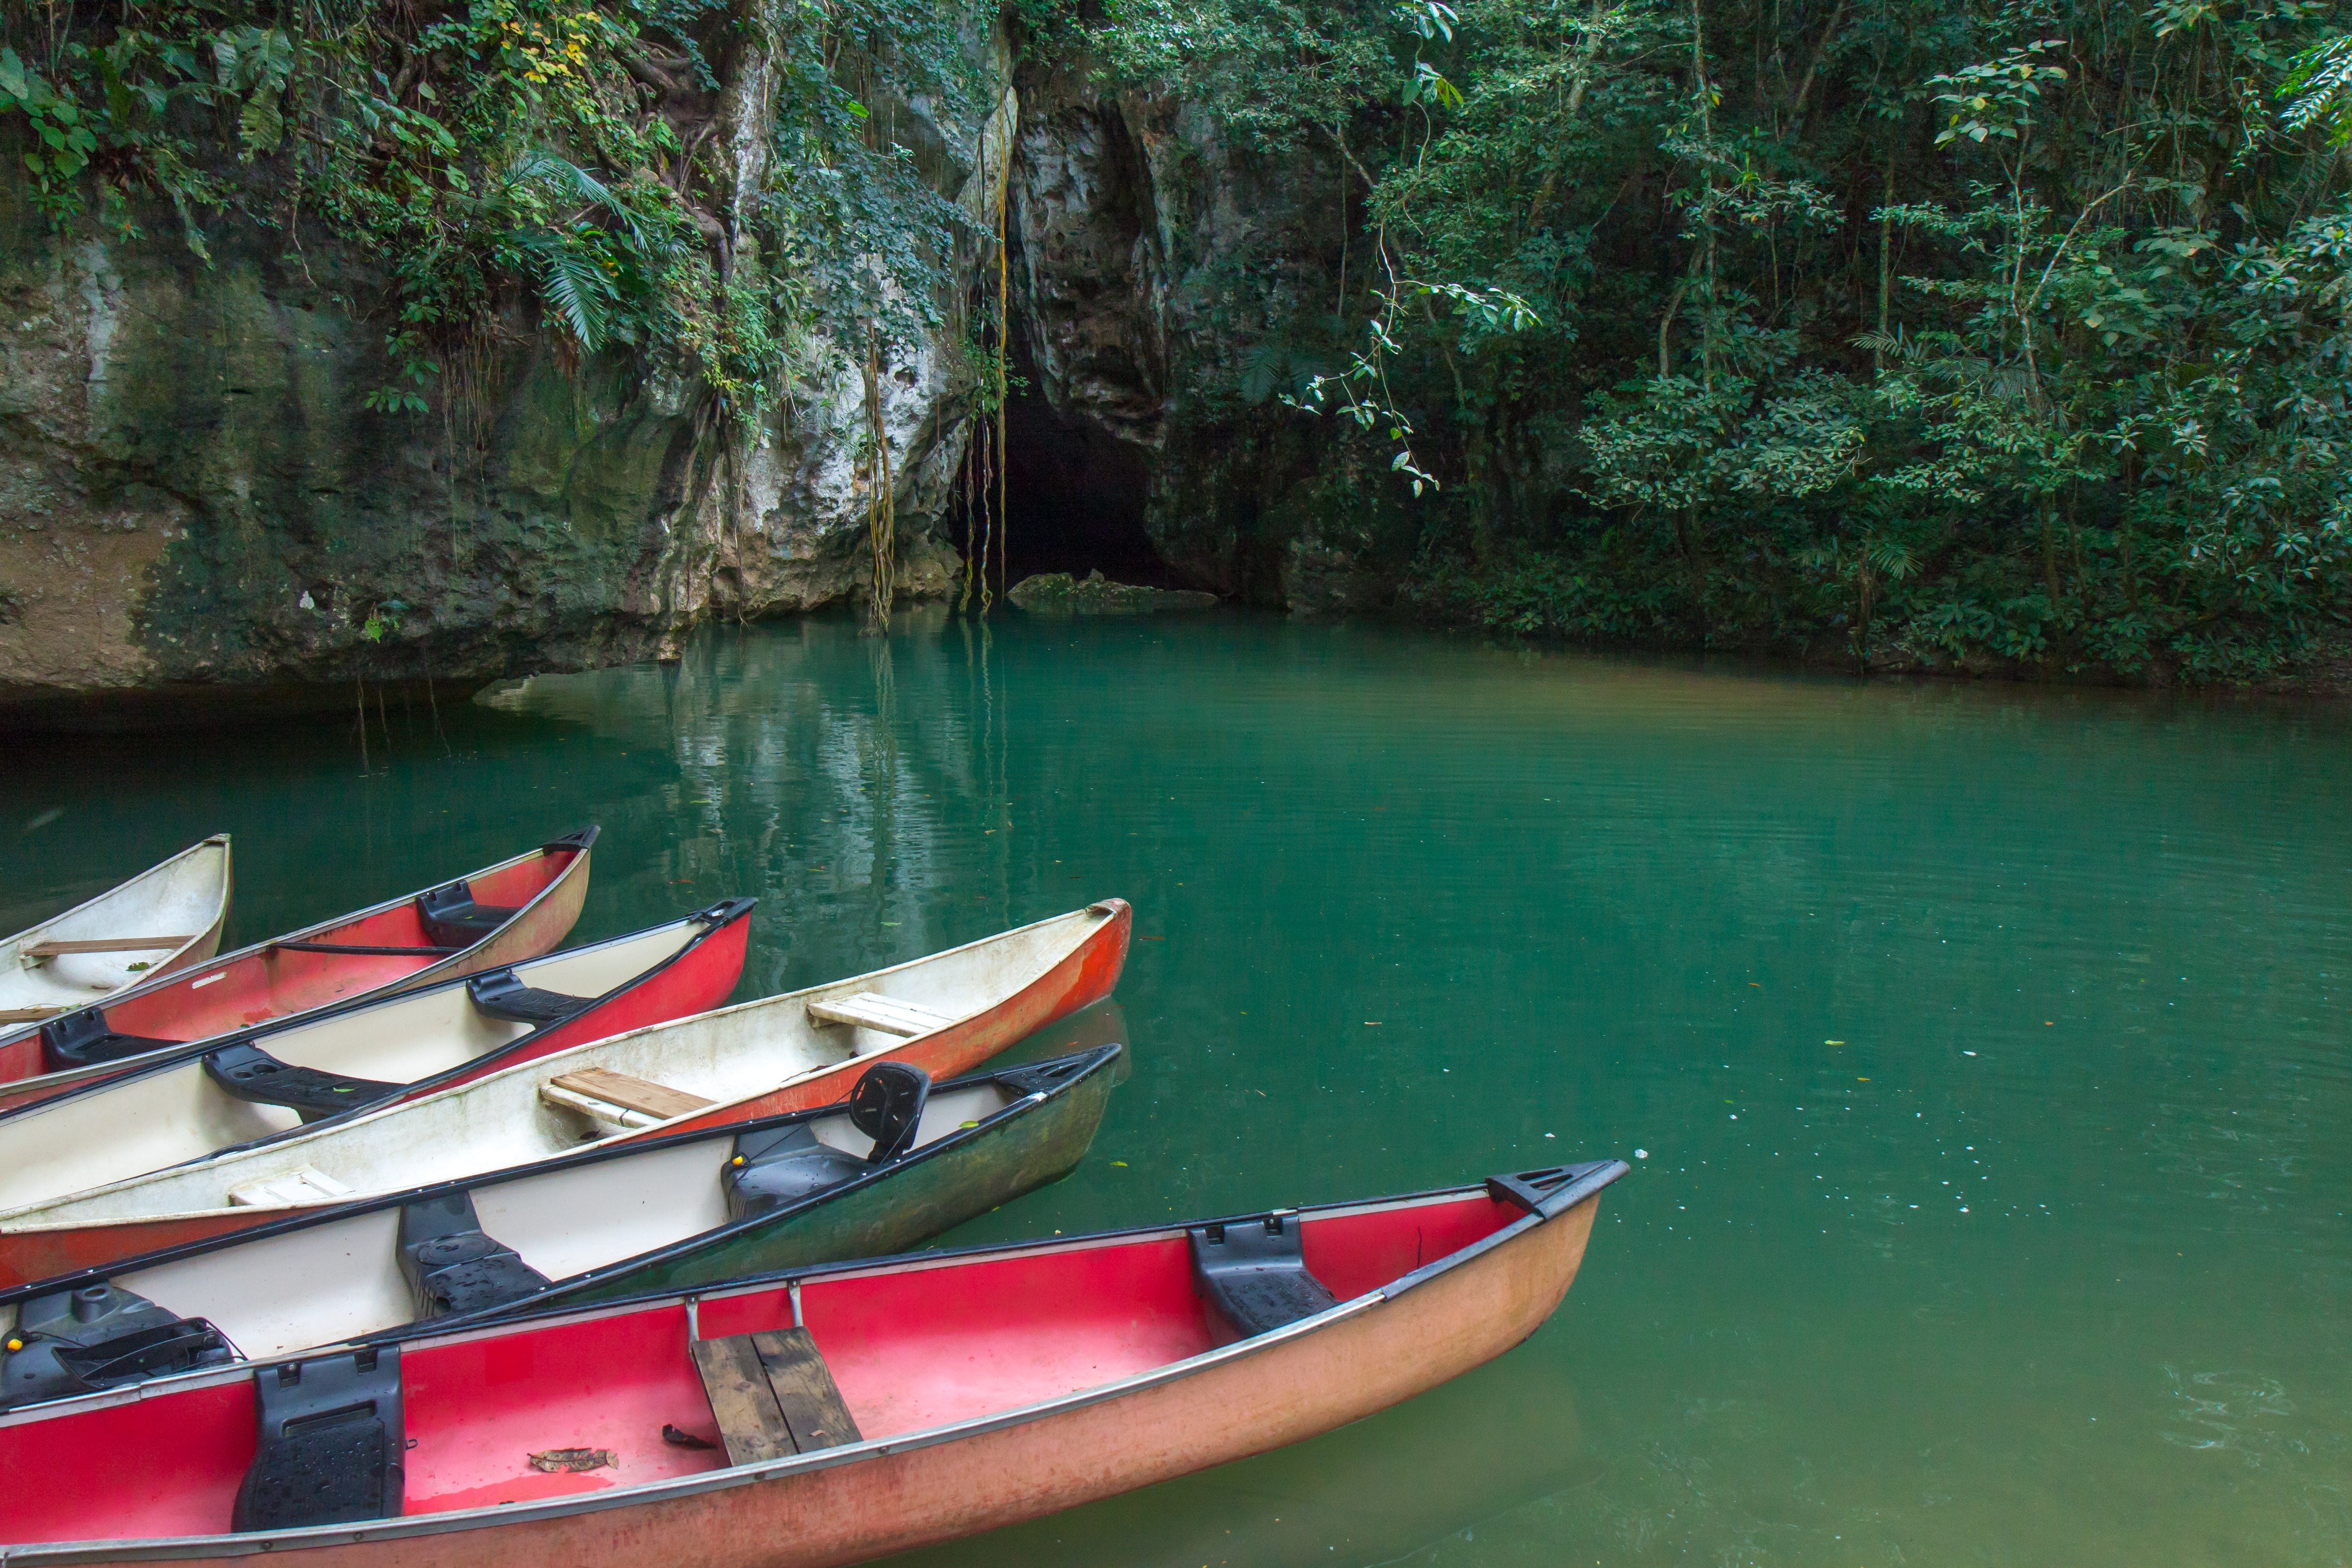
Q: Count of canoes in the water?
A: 6